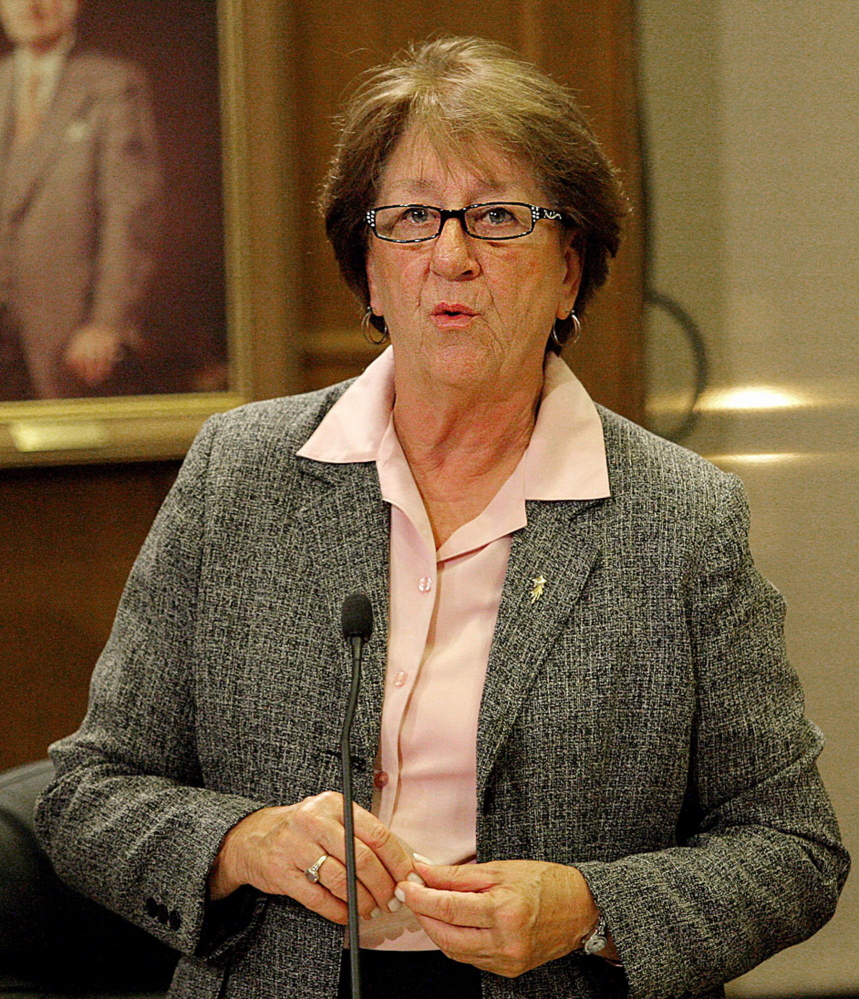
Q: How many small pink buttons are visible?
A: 3